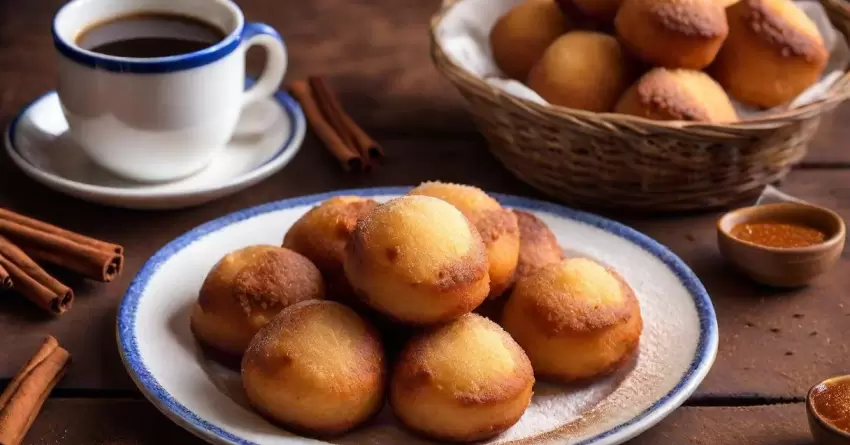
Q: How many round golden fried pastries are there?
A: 14